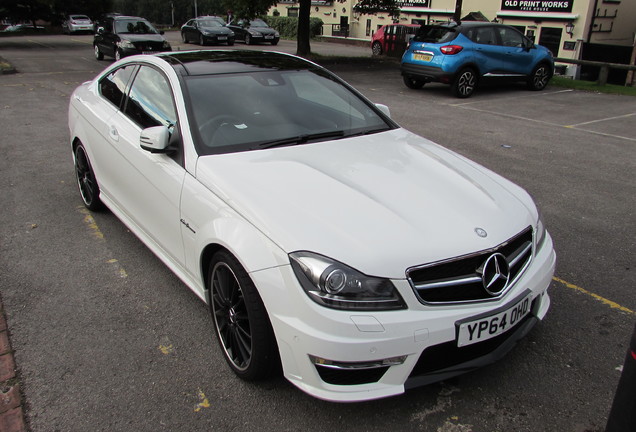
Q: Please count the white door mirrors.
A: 2